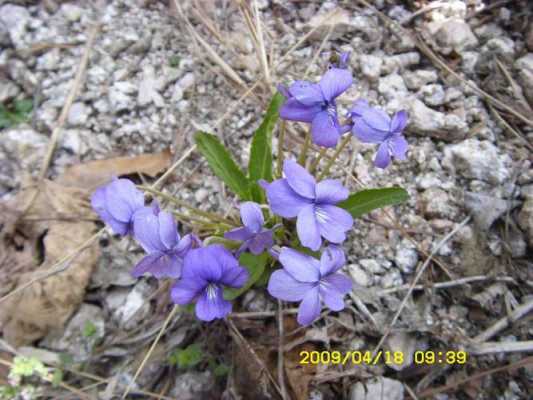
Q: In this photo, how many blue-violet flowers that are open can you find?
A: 8